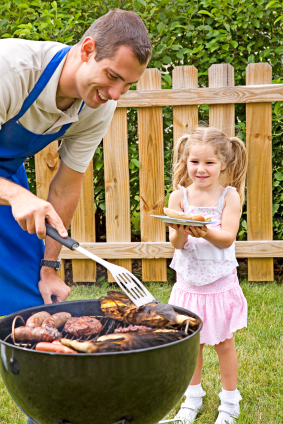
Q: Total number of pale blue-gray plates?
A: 1